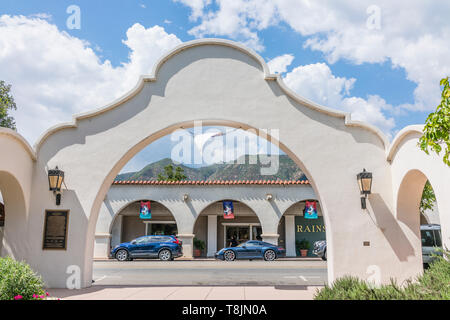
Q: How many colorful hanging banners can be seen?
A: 3